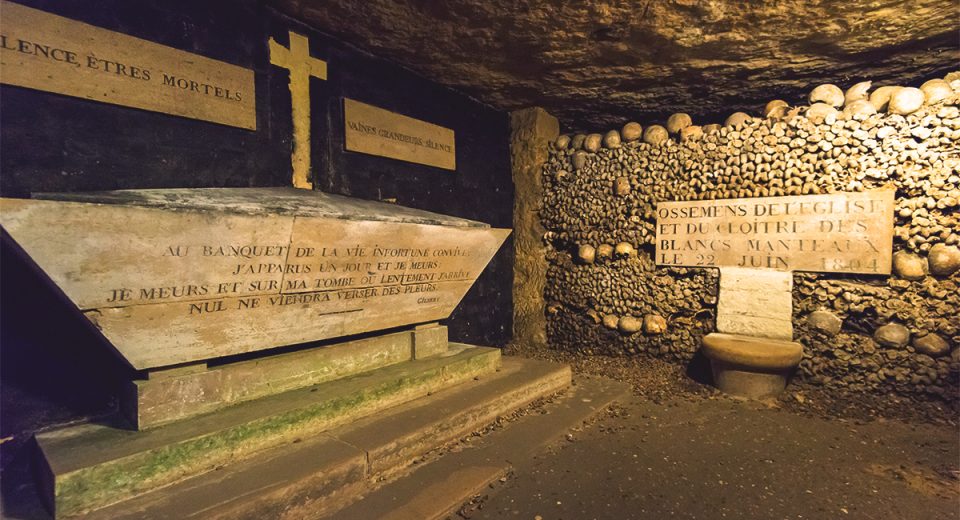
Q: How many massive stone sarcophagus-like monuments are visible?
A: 1